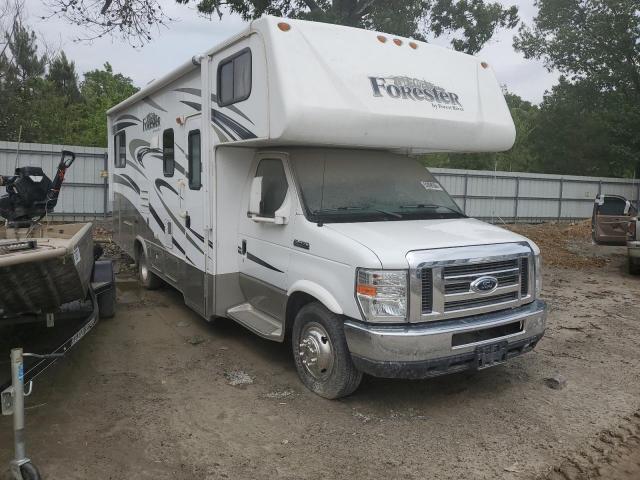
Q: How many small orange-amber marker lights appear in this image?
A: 5